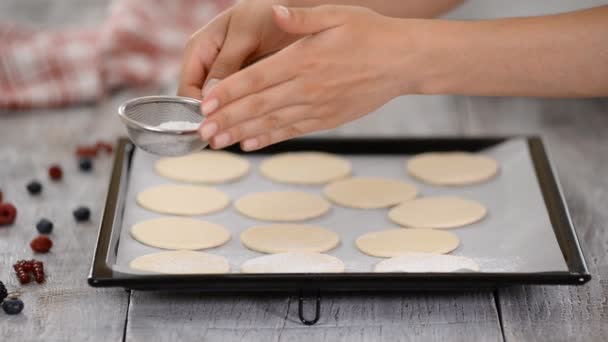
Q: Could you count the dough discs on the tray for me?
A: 13